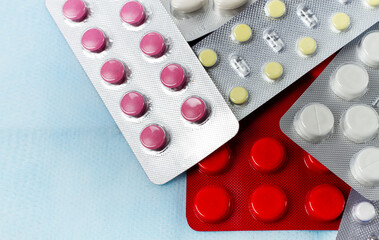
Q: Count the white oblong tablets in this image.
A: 2